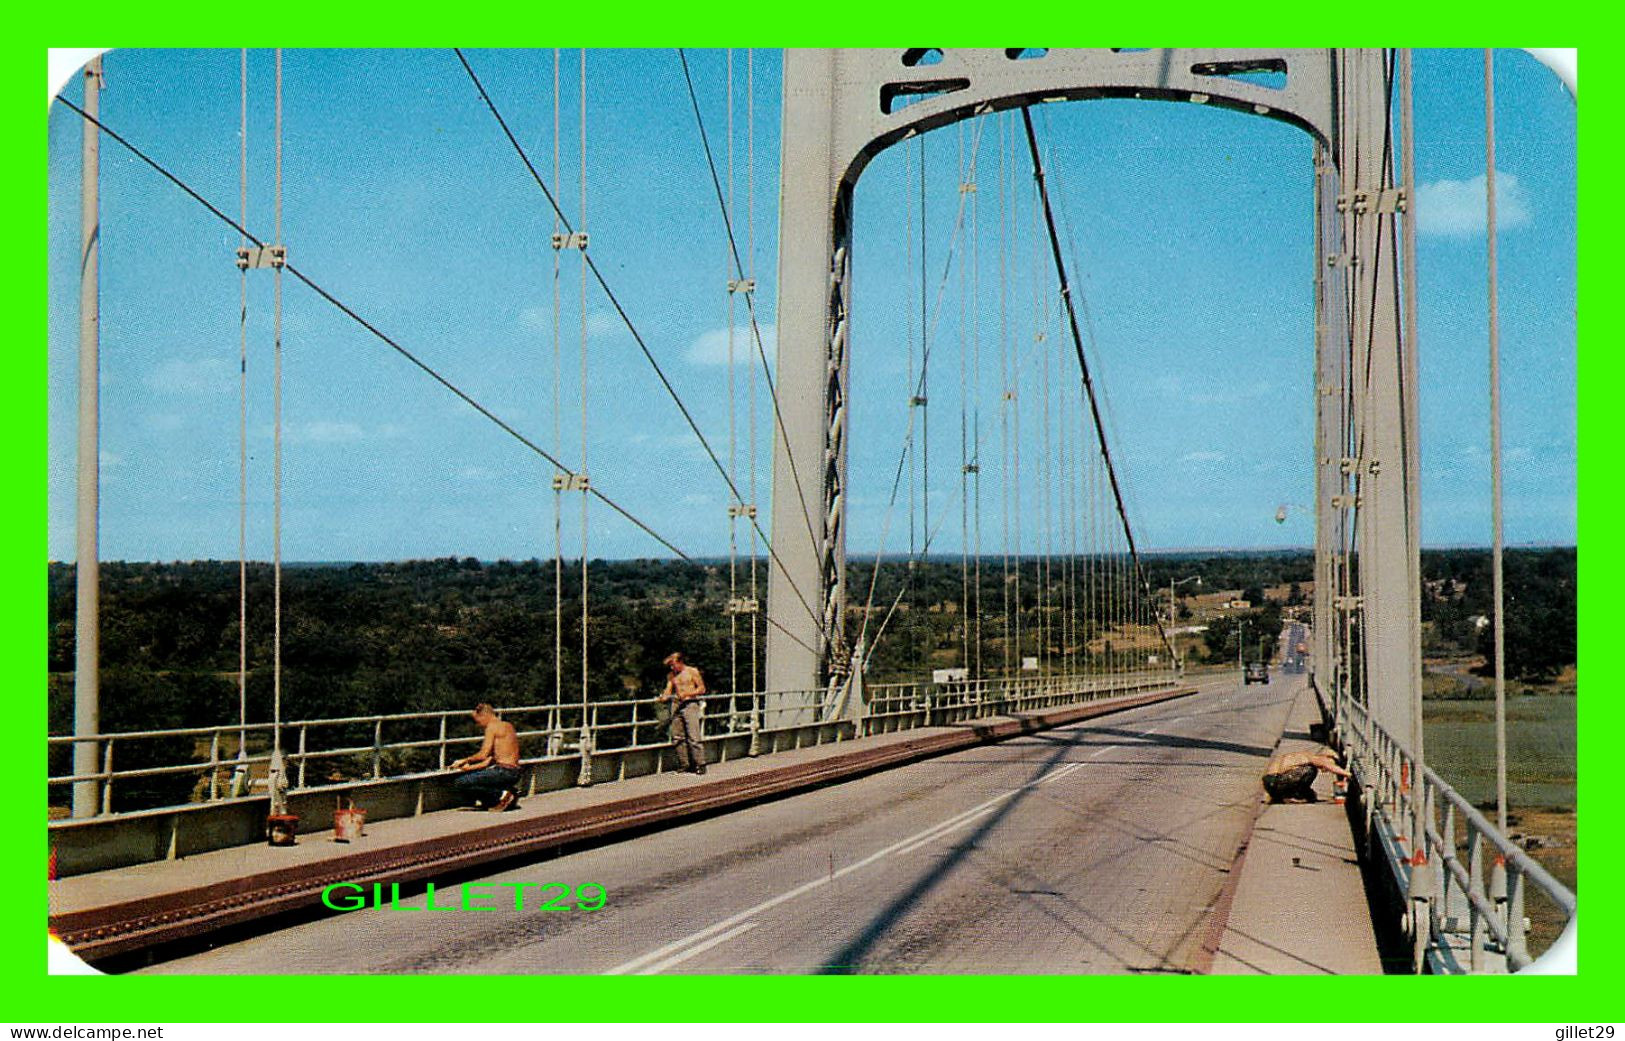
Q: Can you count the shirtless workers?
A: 3